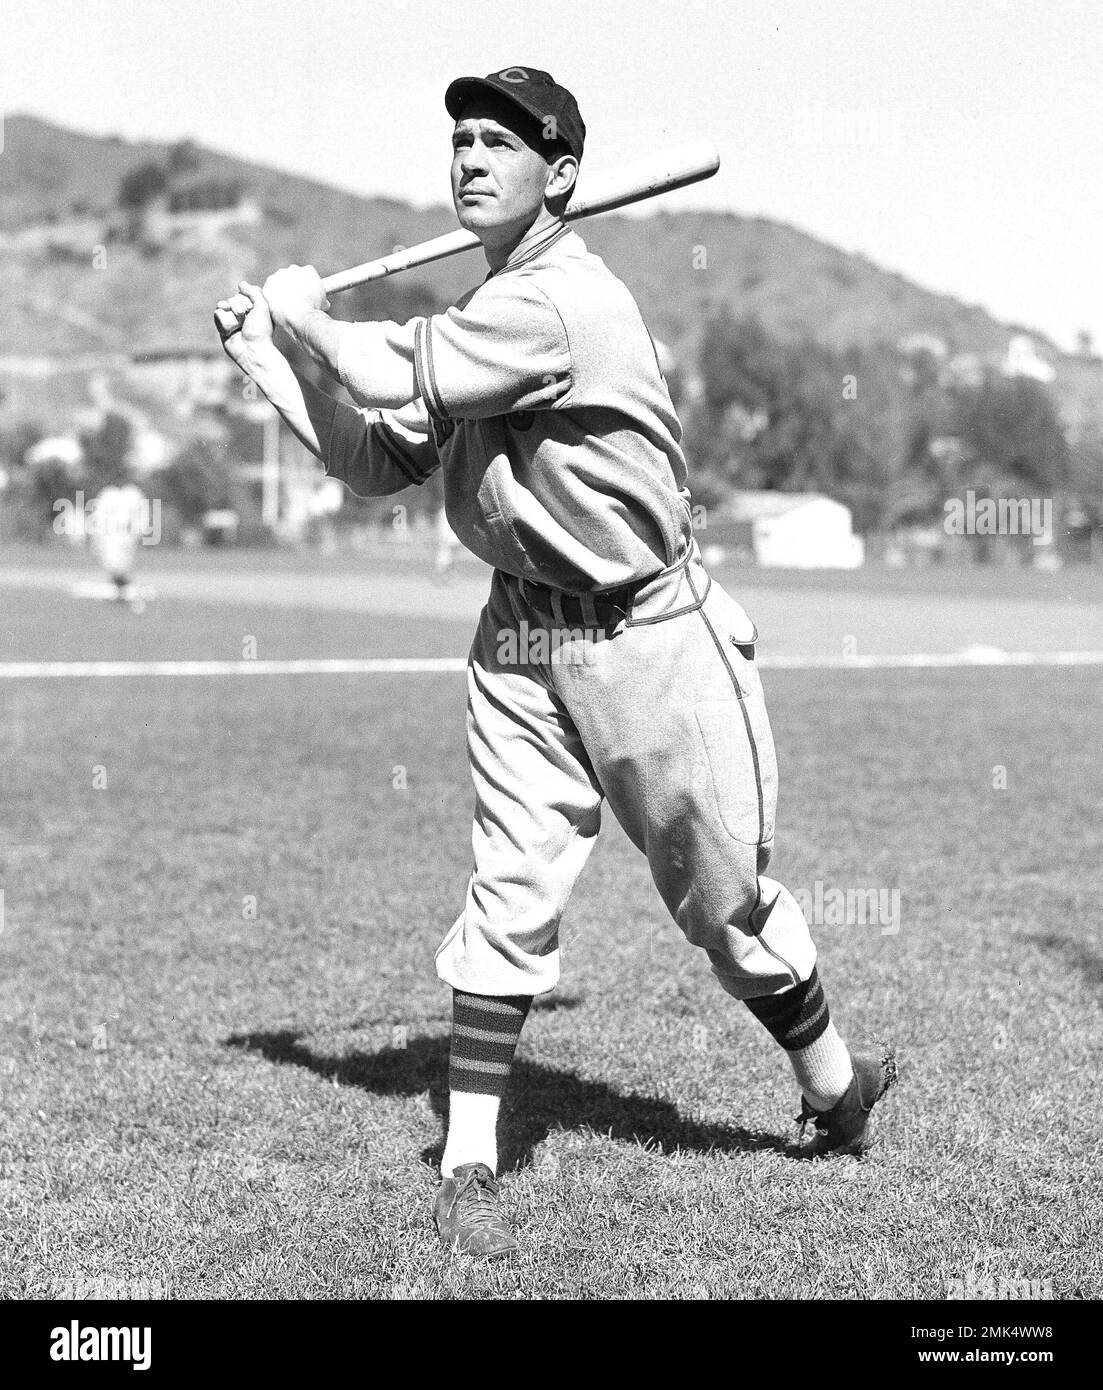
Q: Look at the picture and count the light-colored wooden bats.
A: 1